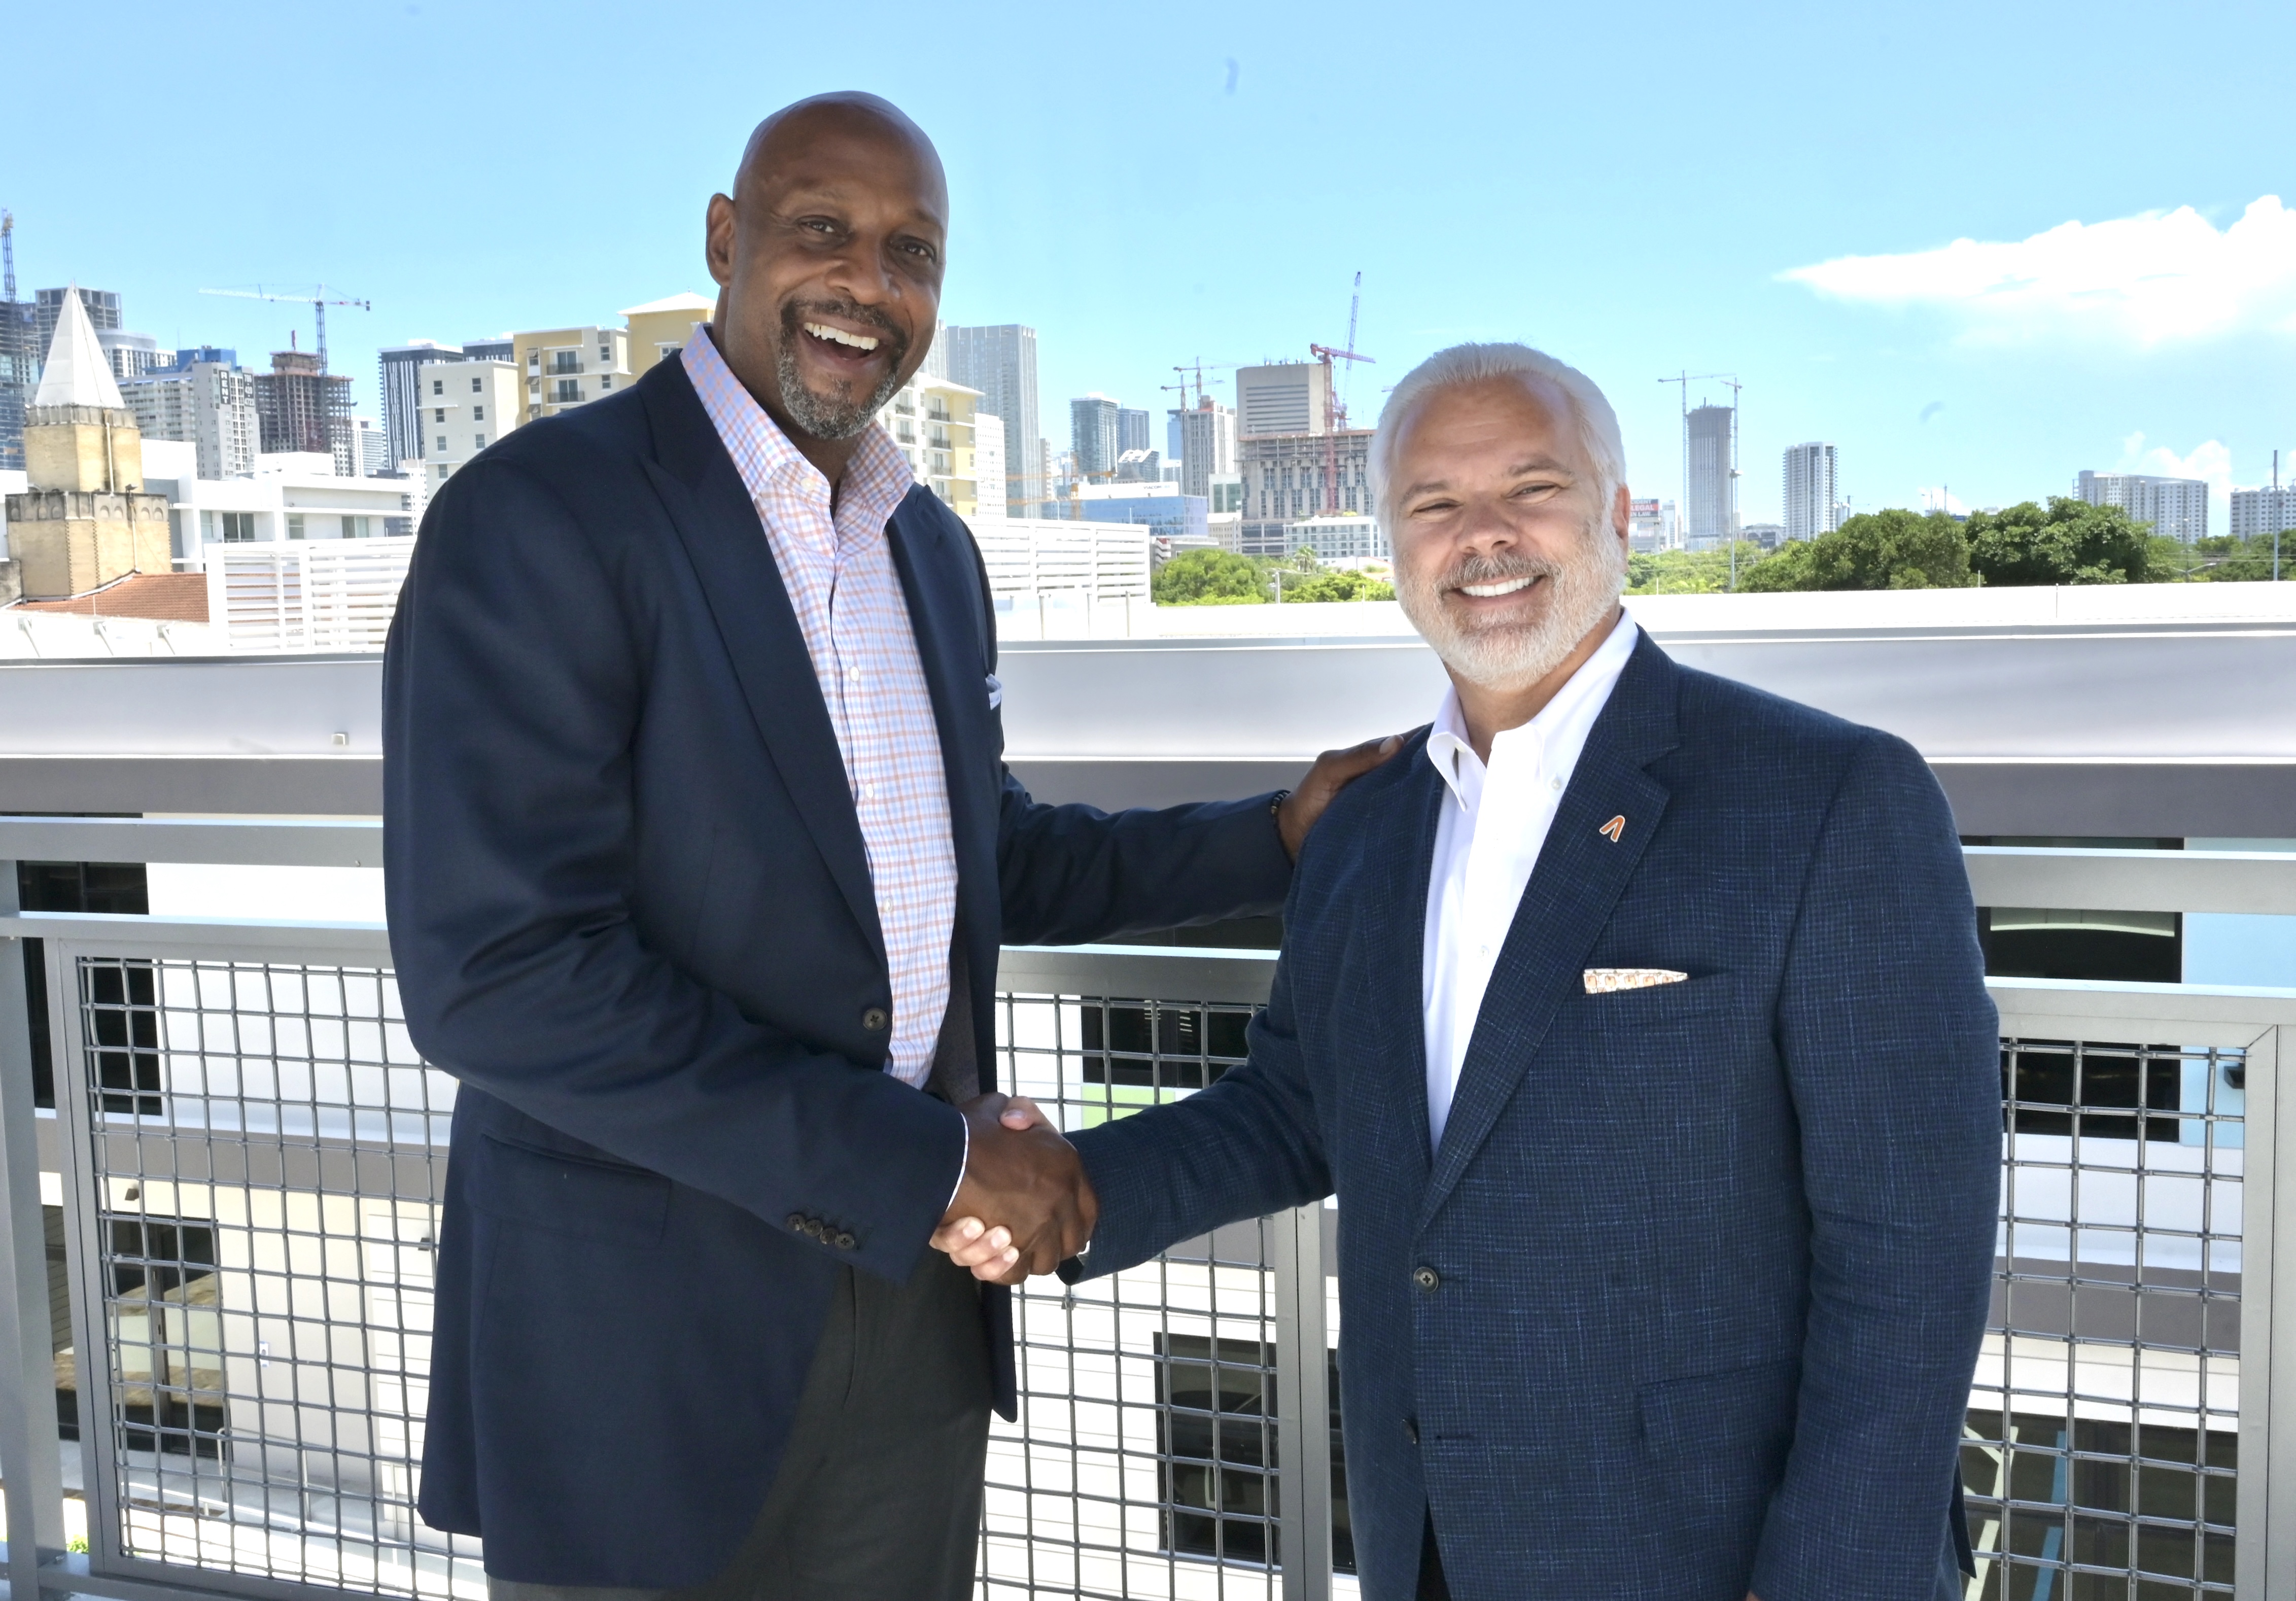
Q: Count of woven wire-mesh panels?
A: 3